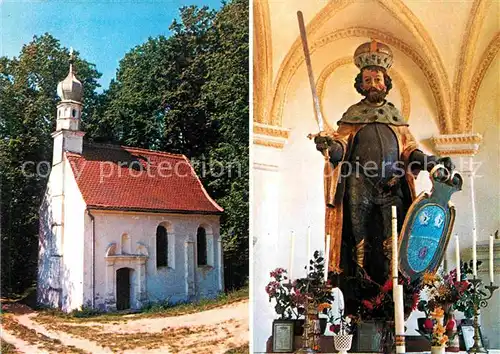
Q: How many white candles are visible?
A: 8